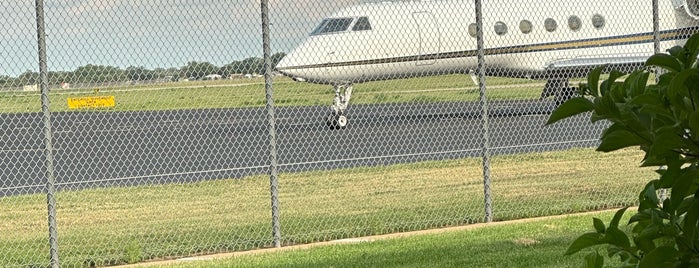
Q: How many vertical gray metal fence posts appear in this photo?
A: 4